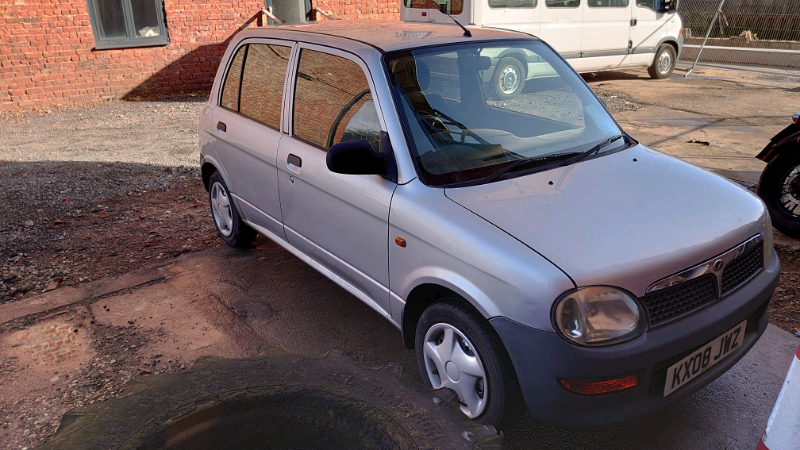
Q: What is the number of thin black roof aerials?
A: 1